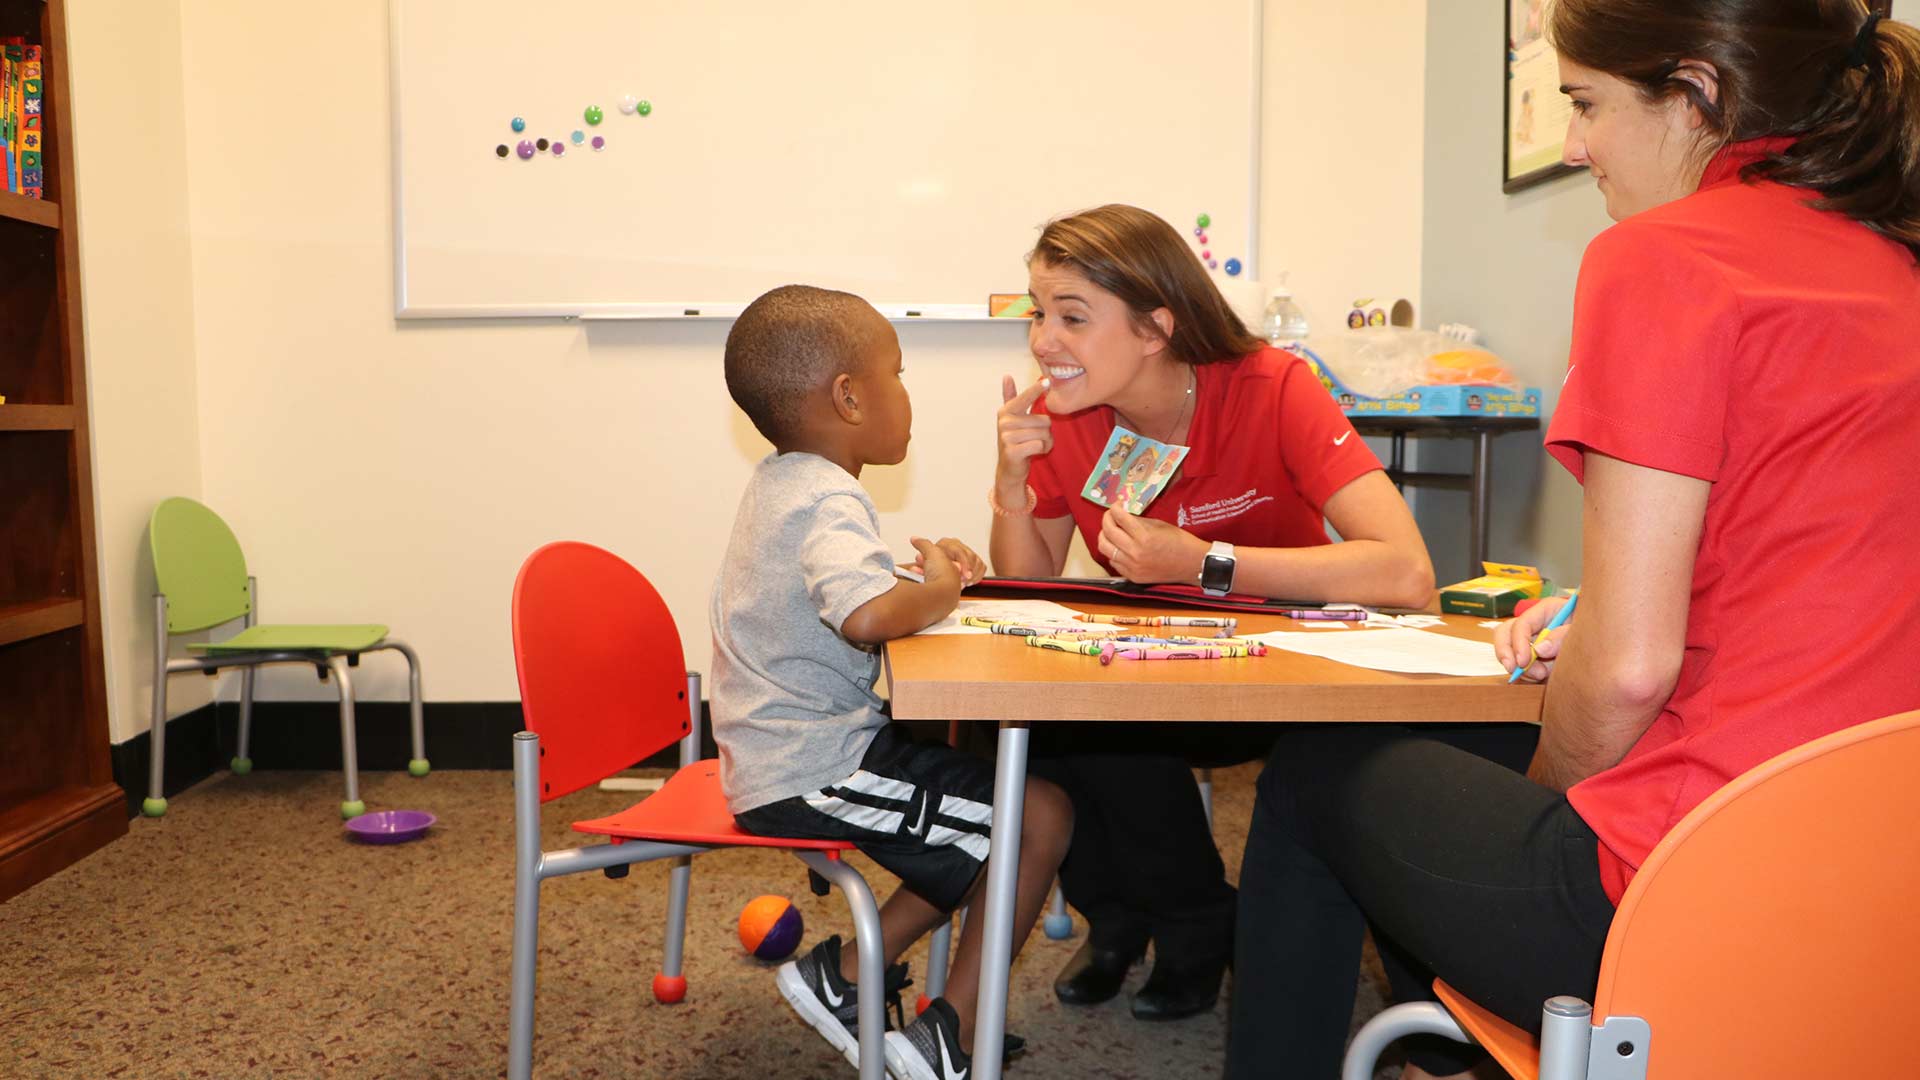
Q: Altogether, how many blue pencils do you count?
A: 1